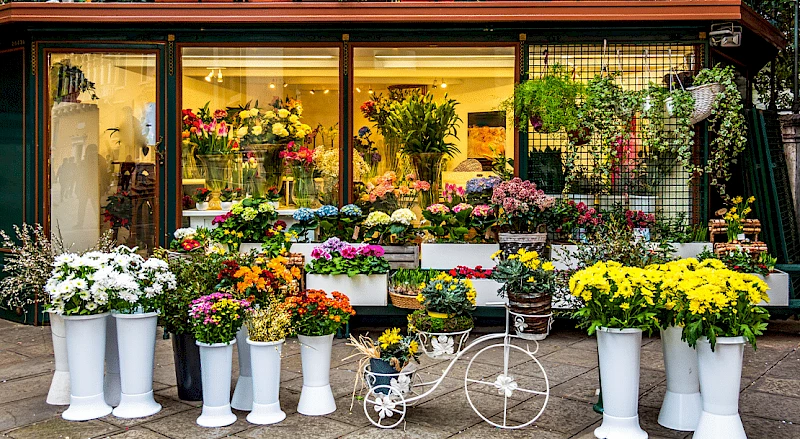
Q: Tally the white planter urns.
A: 11